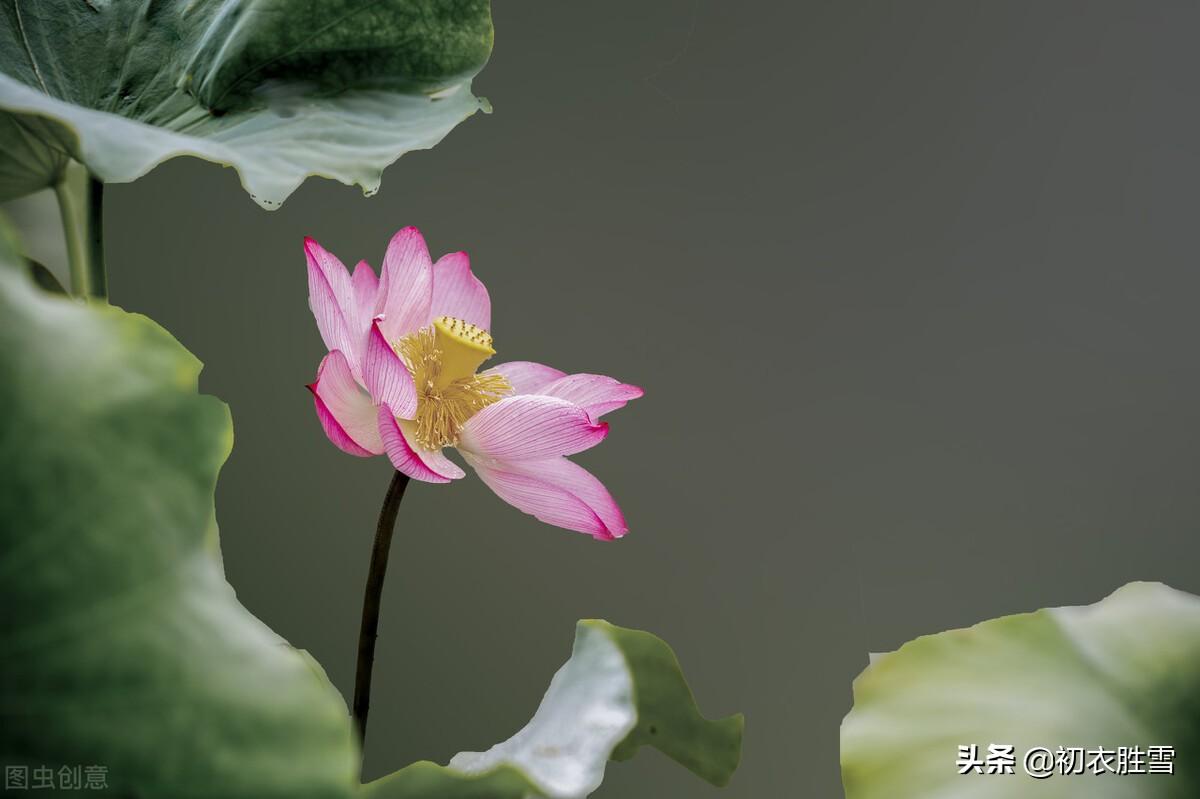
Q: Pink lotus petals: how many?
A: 11